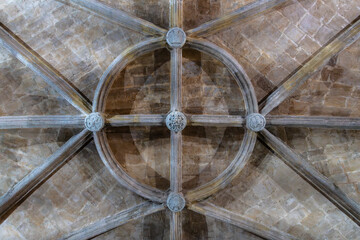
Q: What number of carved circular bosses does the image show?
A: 5